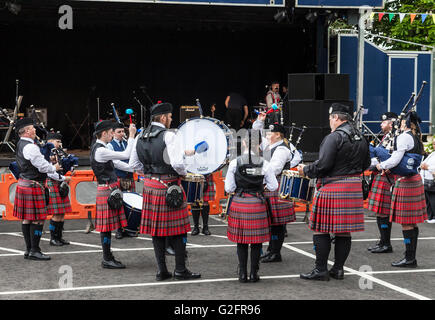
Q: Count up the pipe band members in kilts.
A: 11